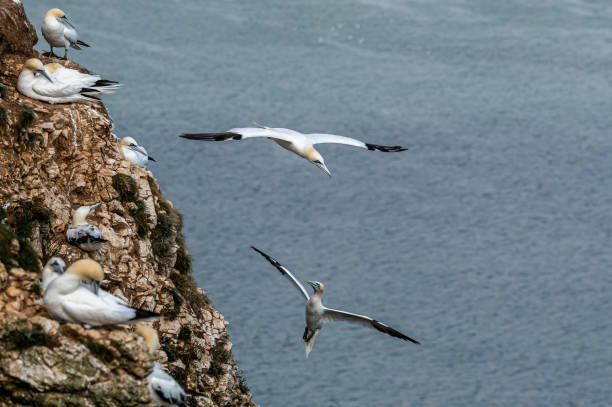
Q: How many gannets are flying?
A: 2